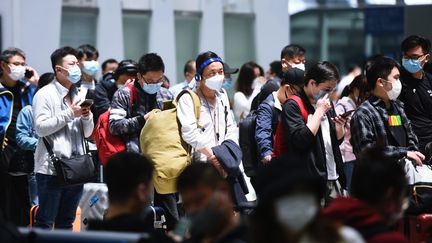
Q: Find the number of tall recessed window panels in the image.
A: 4